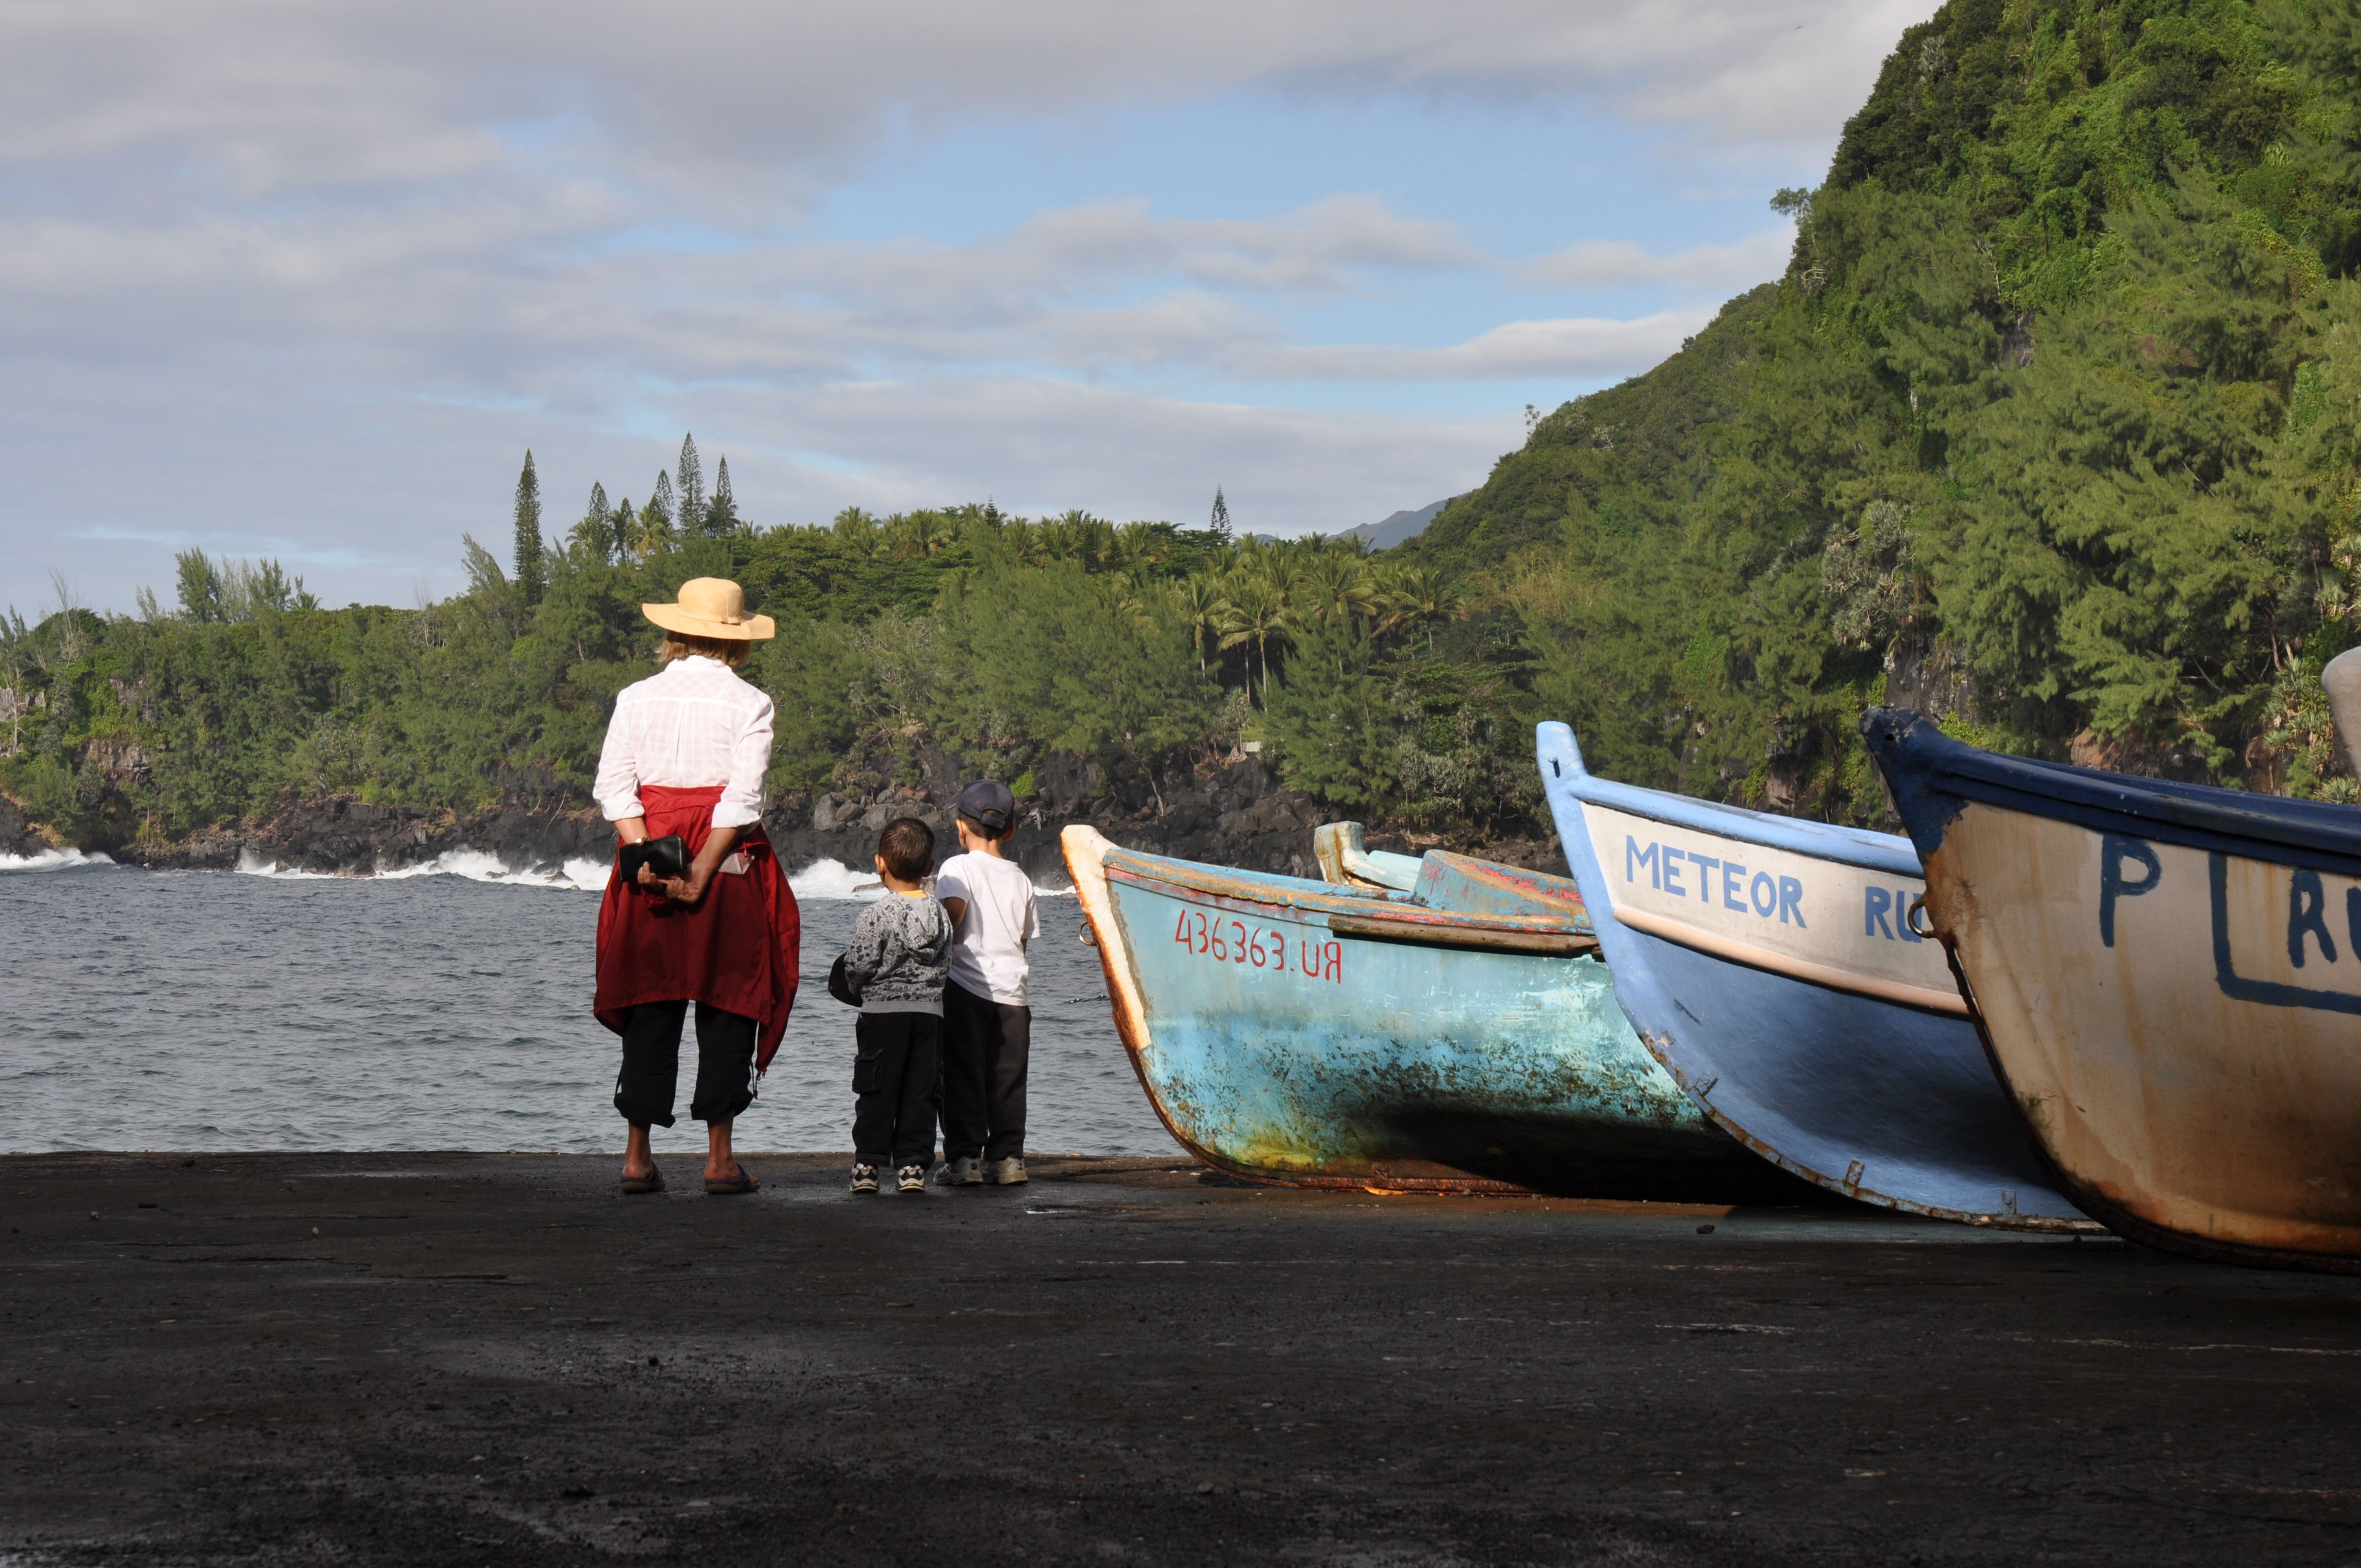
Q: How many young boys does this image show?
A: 2